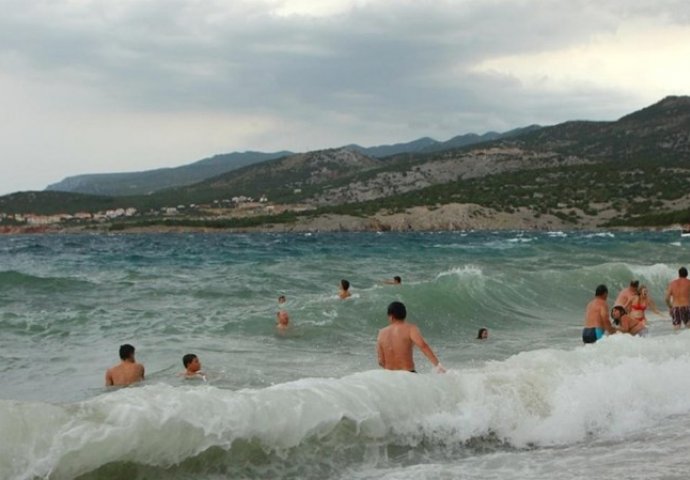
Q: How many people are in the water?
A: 12